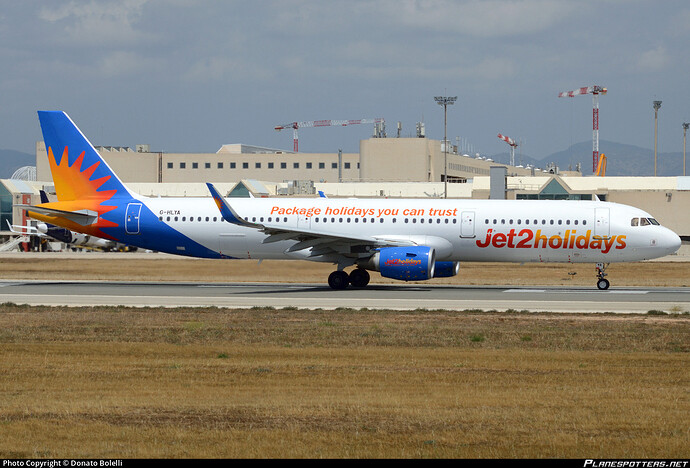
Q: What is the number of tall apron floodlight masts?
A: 3